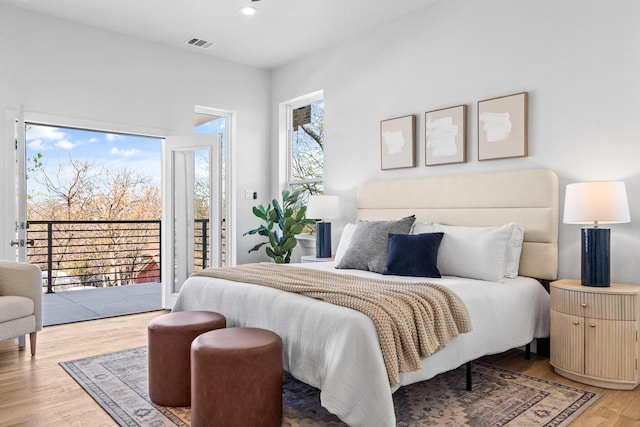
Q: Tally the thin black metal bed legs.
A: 2